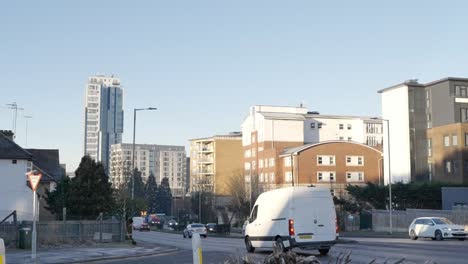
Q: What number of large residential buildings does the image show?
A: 5